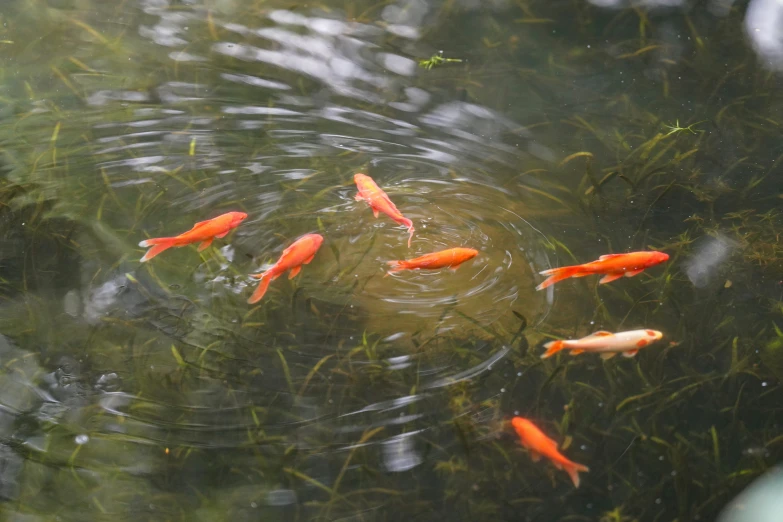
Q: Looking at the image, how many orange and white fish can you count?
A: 1